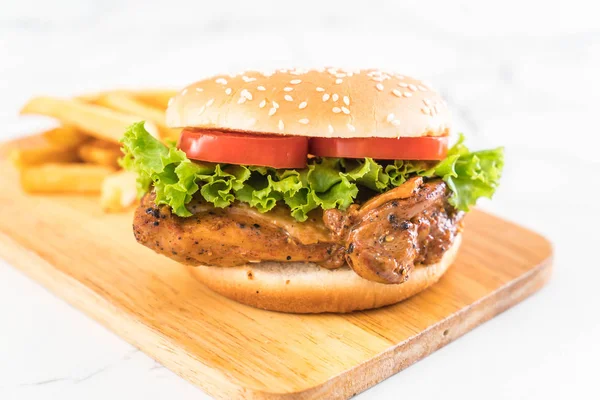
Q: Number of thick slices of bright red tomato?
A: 2